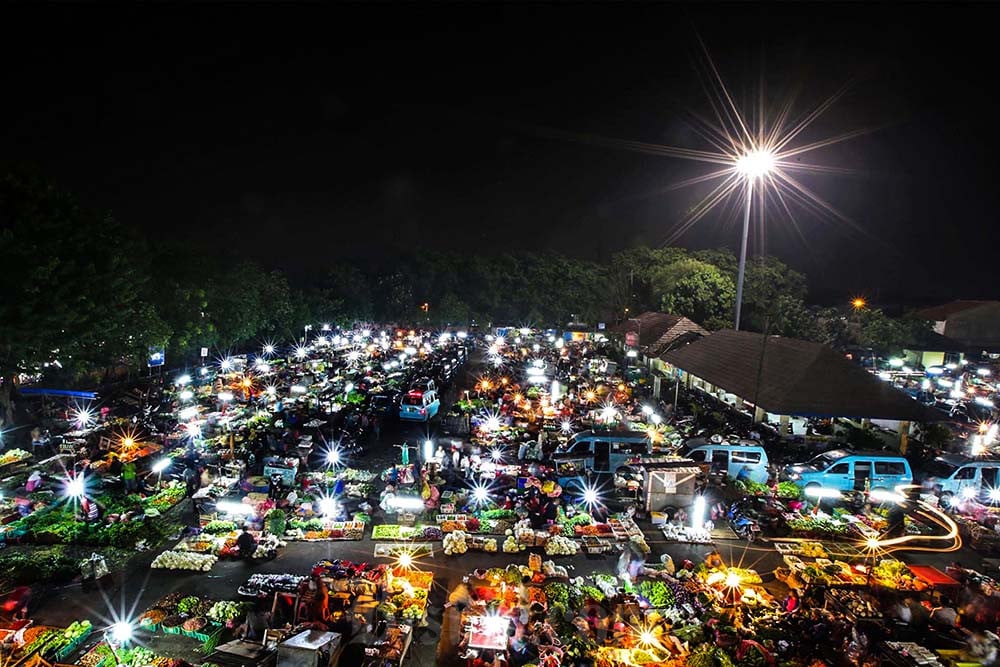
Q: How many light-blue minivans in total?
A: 5